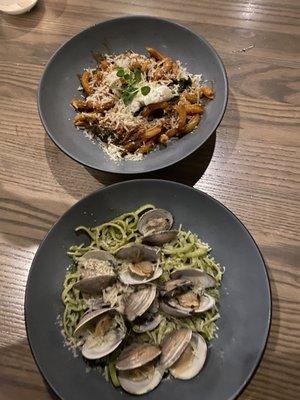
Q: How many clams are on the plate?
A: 8